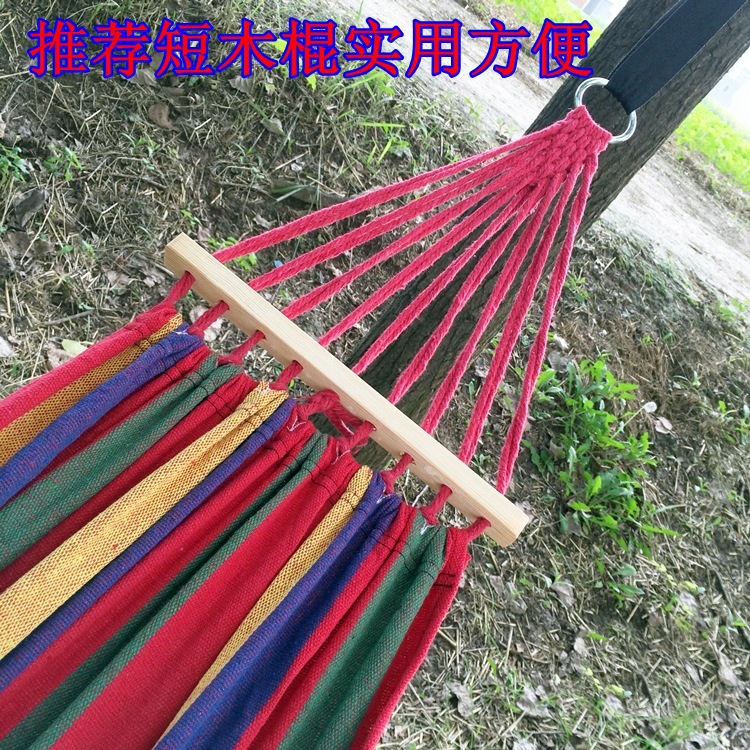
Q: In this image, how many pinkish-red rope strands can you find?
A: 9